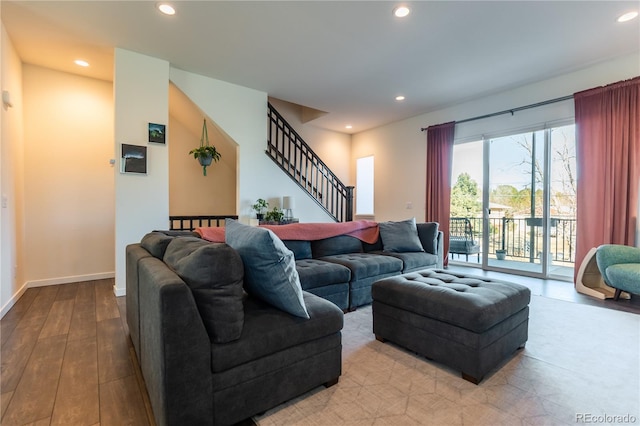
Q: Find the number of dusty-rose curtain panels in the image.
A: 2